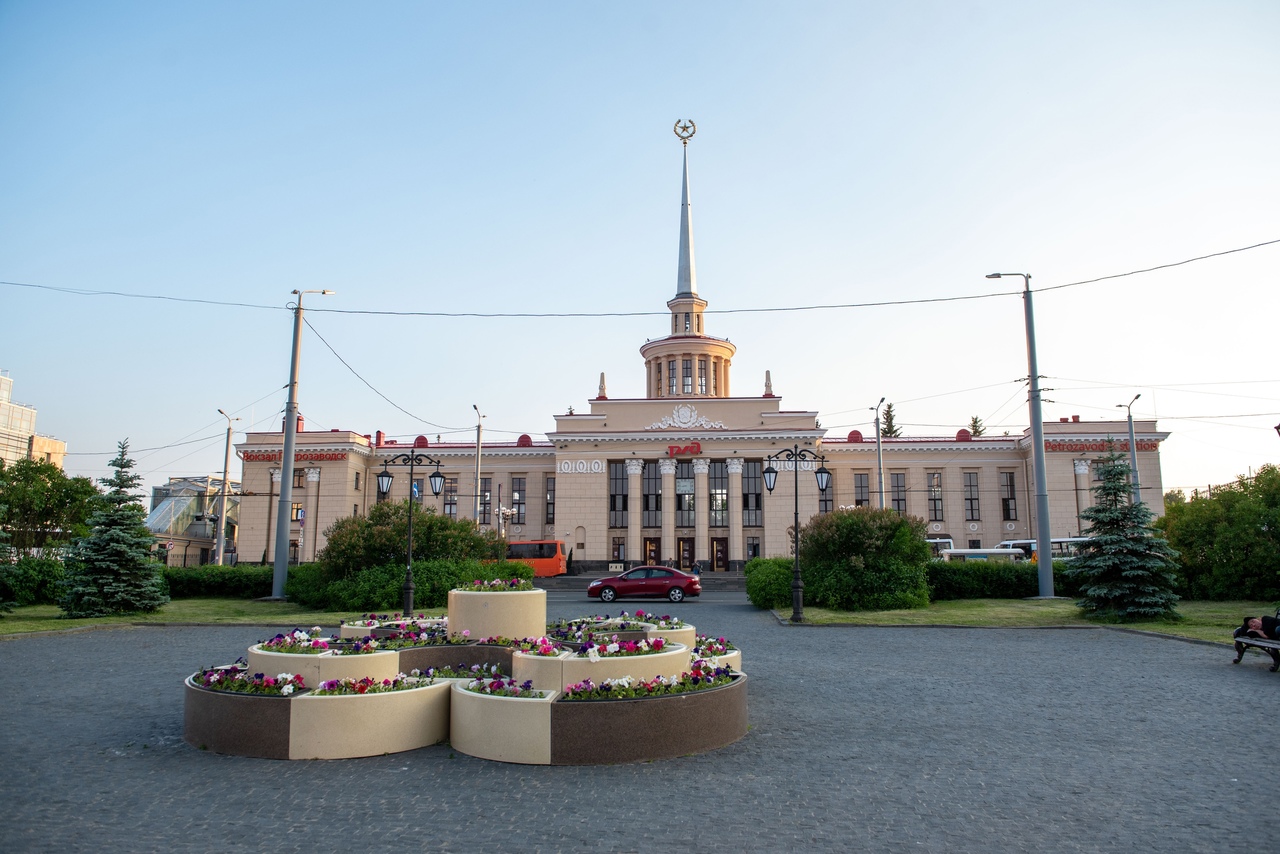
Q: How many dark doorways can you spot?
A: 3